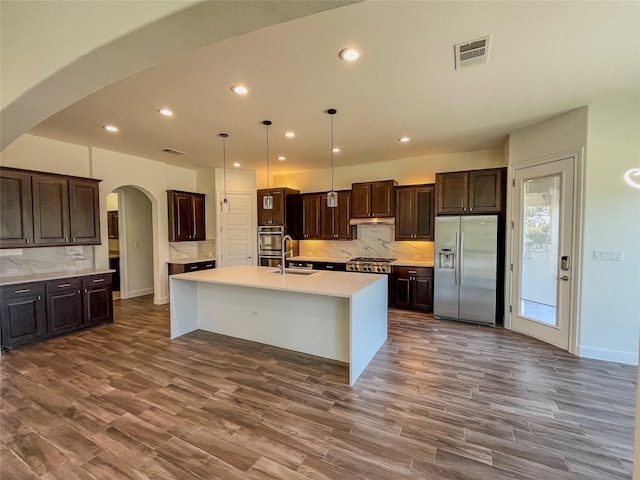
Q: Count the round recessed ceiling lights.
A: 9